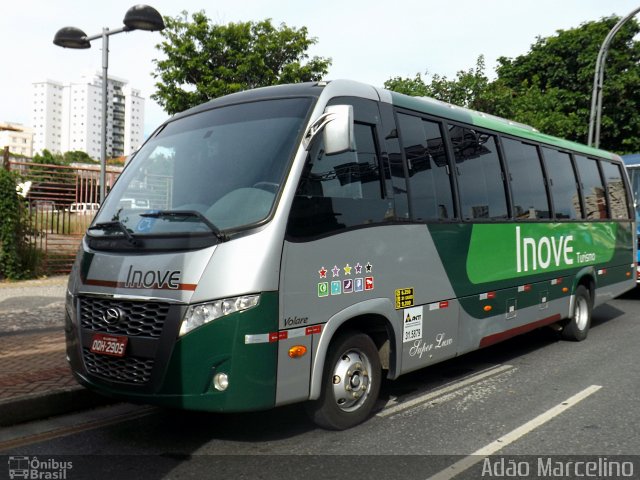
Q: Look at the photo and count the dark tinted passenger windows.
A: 6